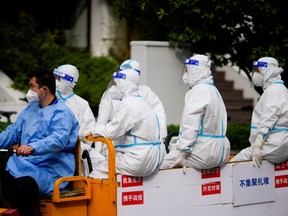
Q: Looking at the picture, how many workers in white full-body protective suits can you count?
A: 5